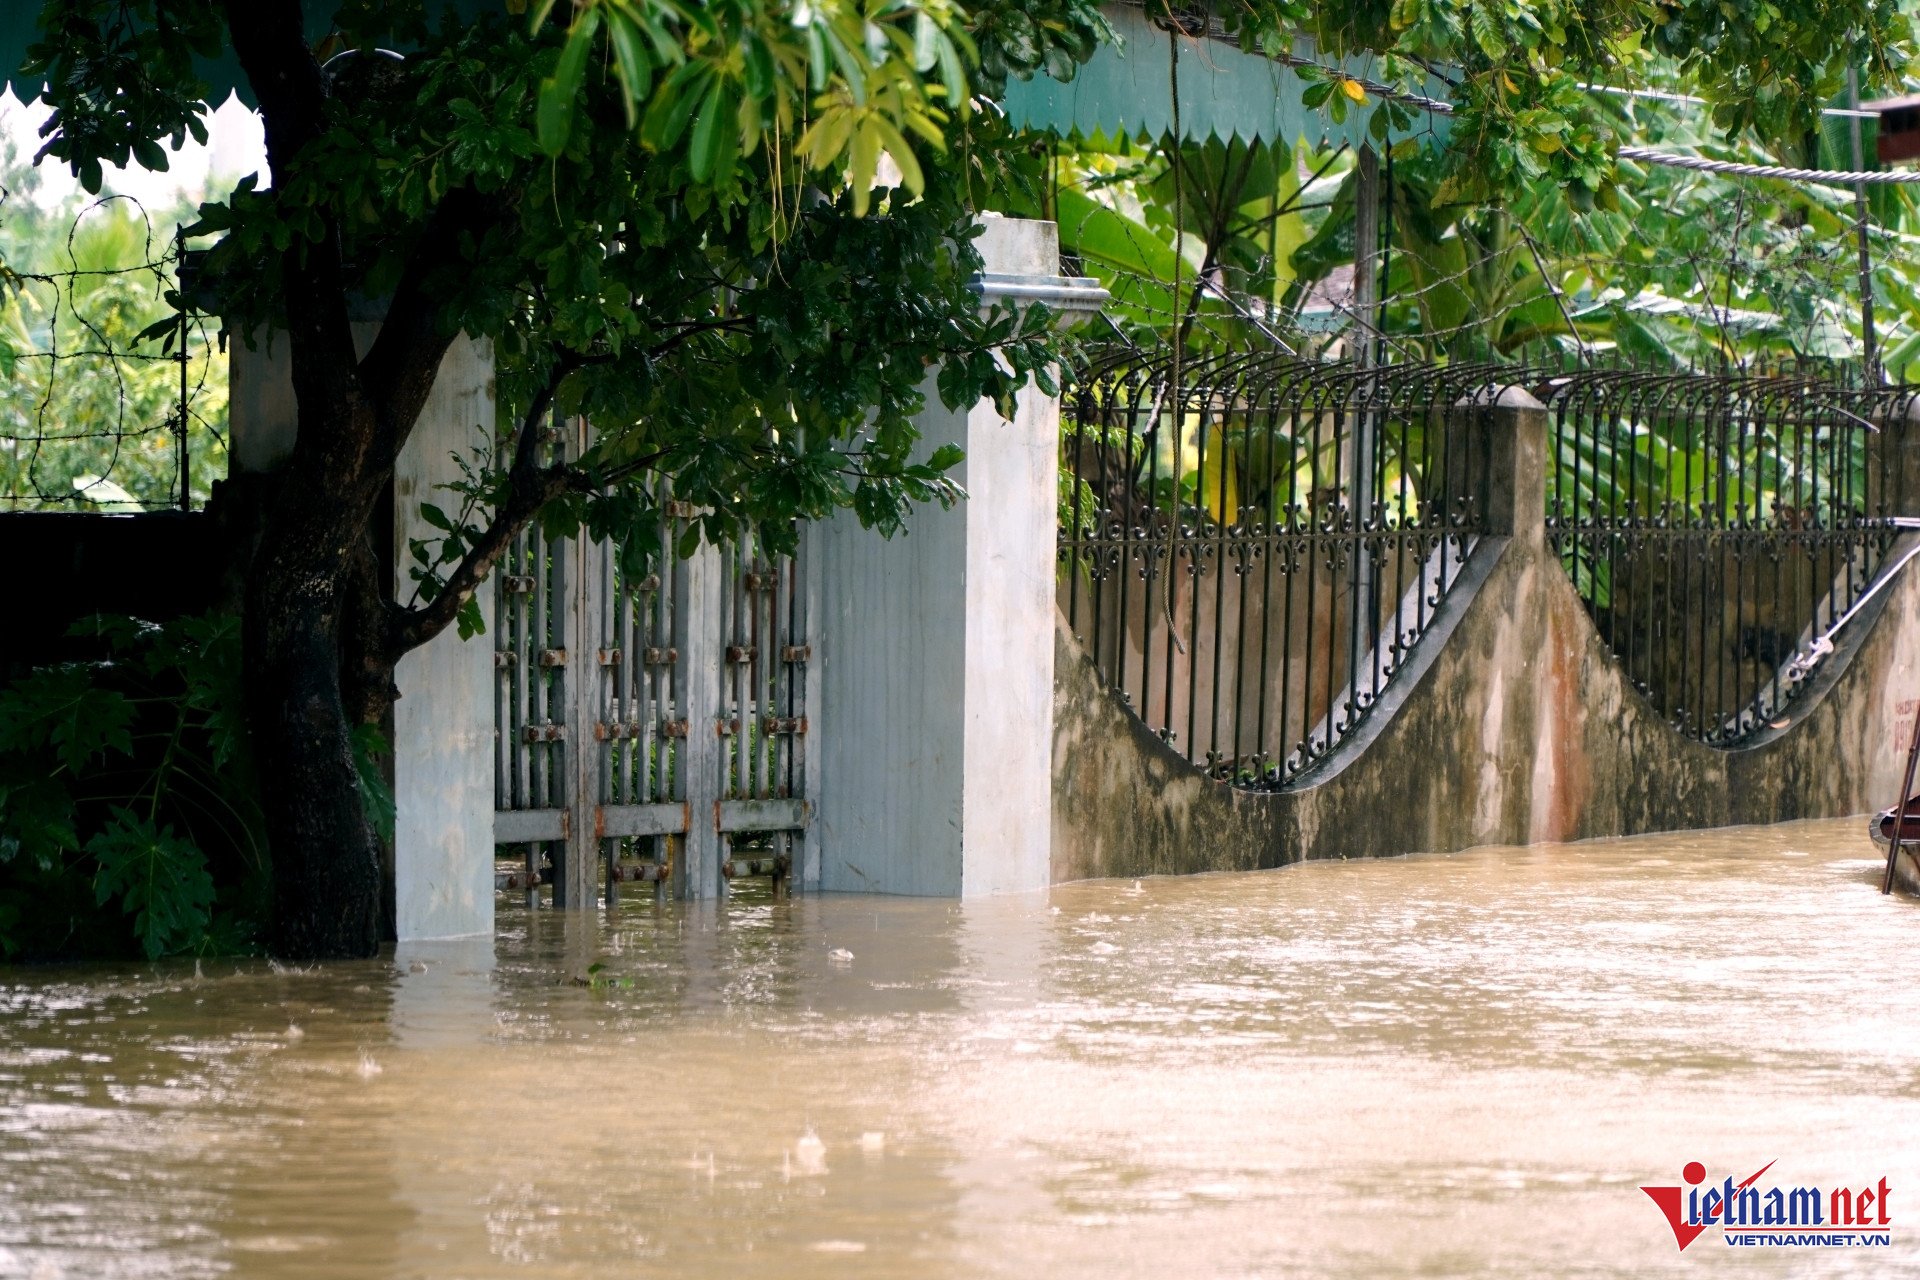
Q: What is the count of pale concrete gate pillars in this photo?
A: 2